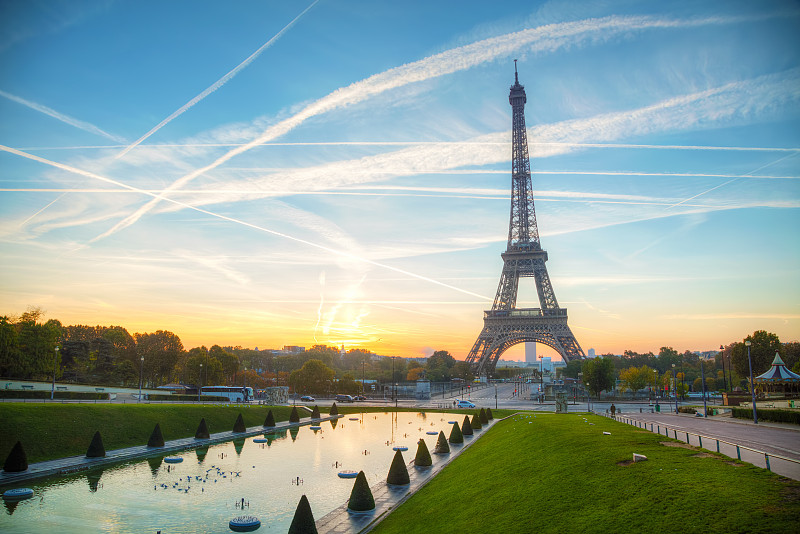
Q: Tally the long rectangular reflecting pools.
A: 1